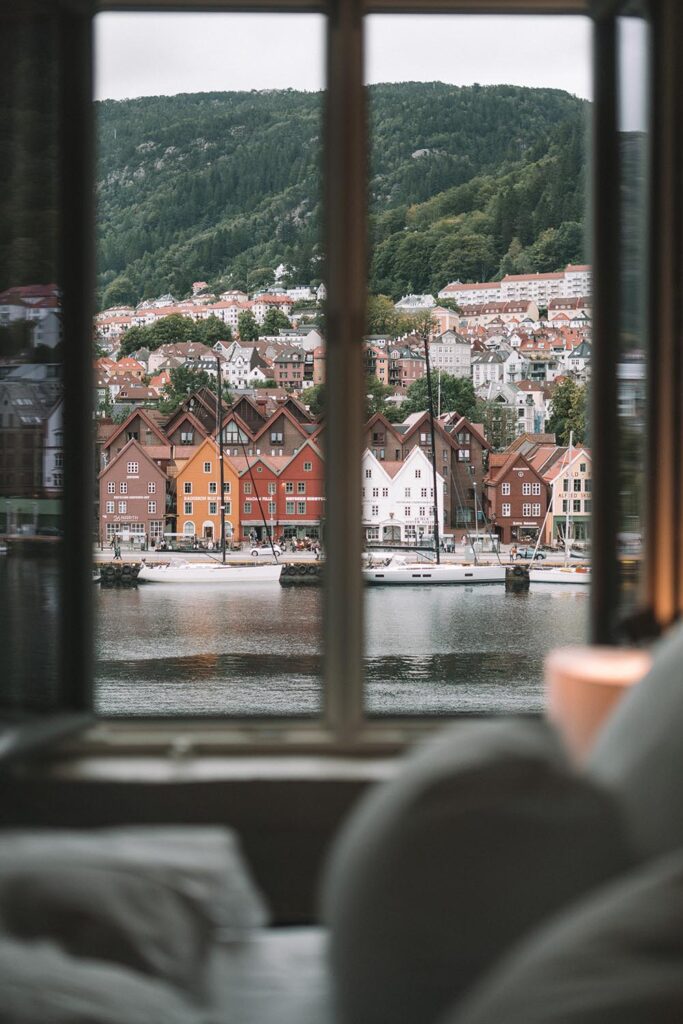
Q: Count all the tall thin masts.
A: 3